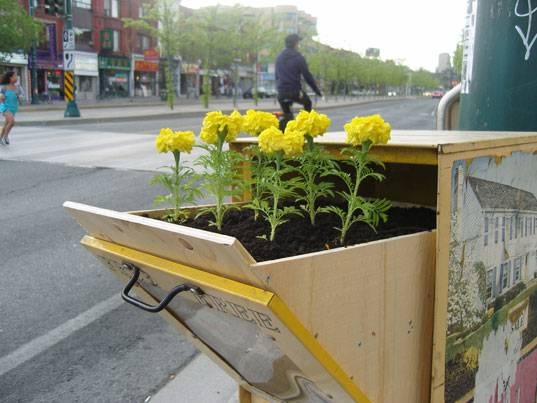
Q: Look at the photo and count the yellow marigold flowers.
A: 6